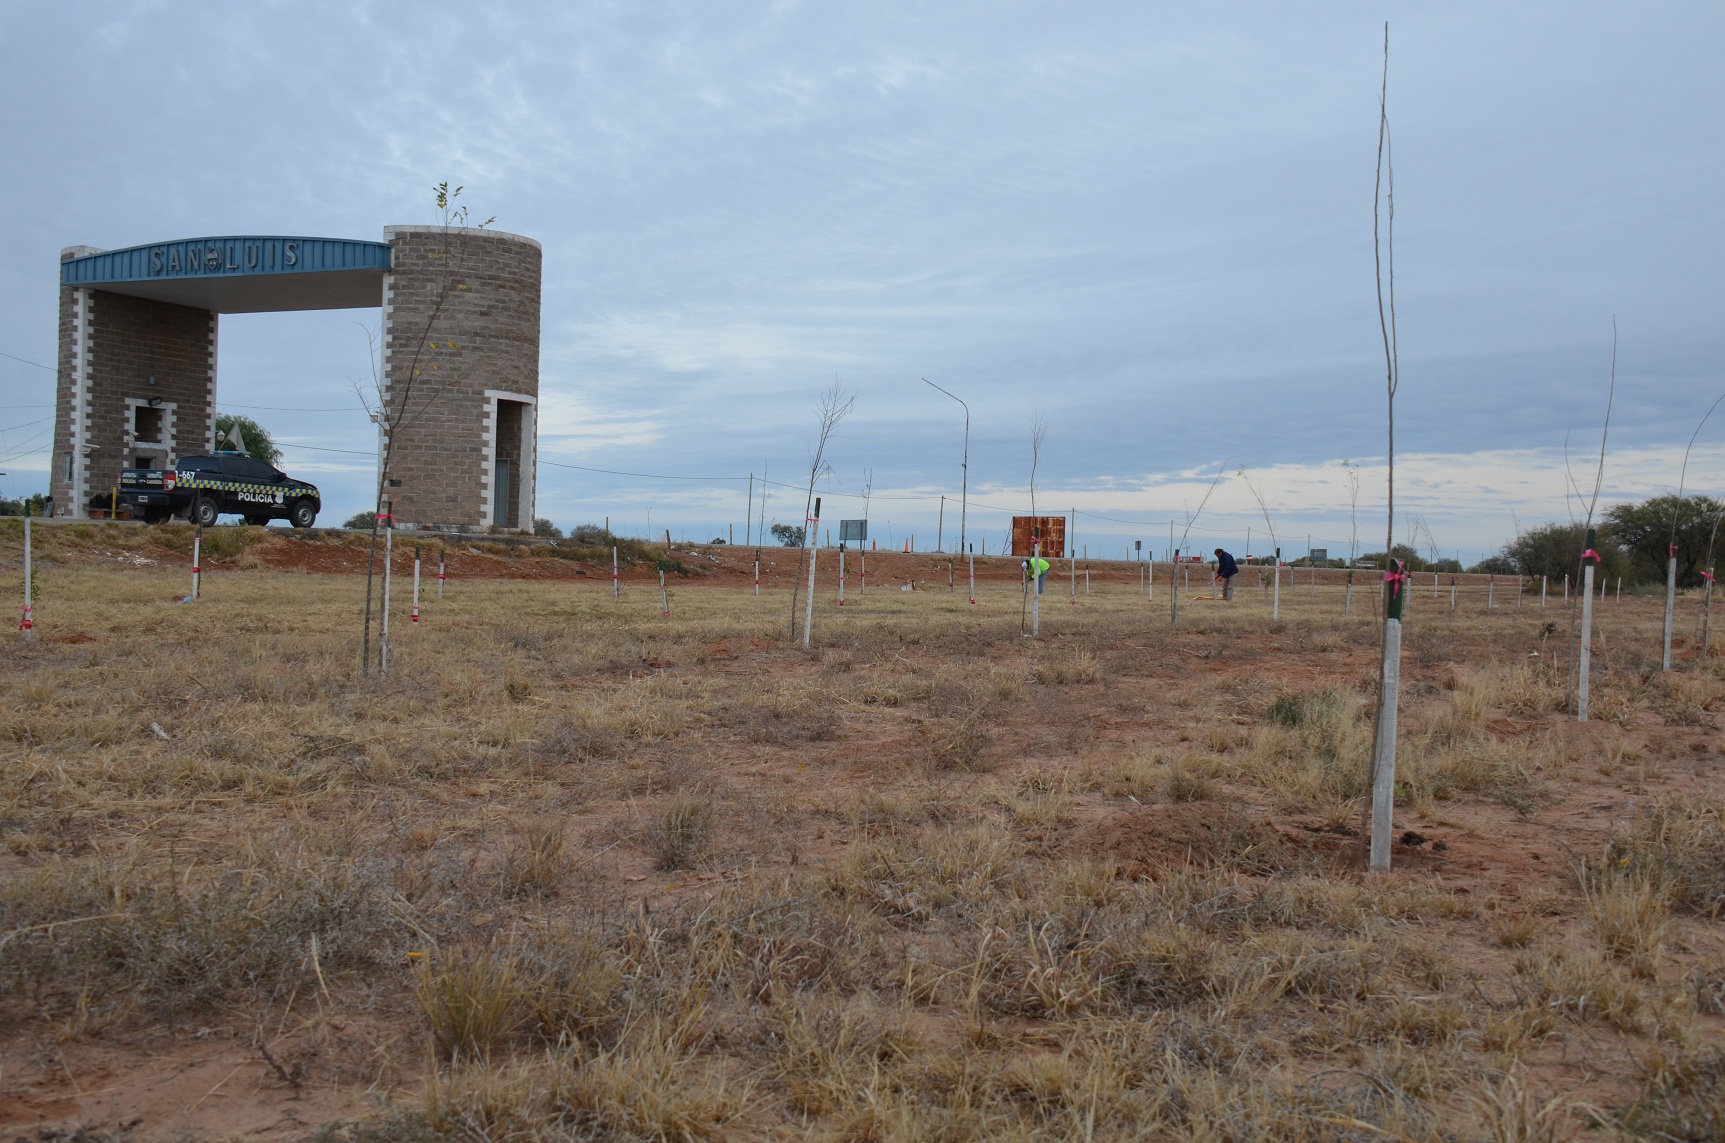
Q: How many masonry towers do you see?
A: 2